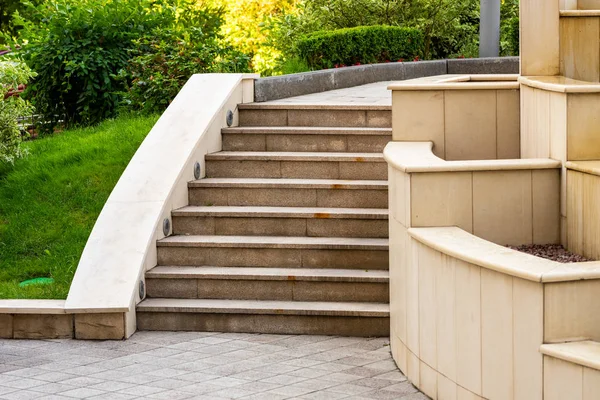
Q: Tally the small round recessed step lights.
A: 4